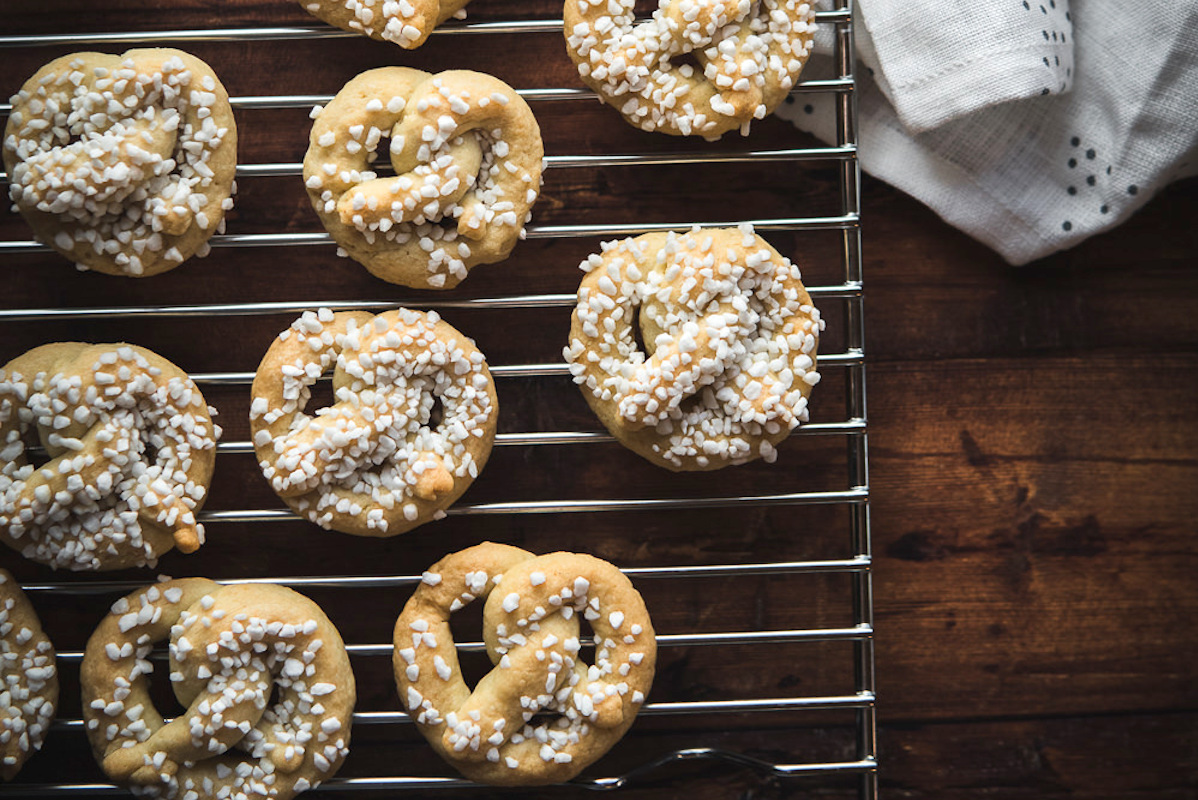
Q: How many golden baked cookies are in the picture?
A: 10